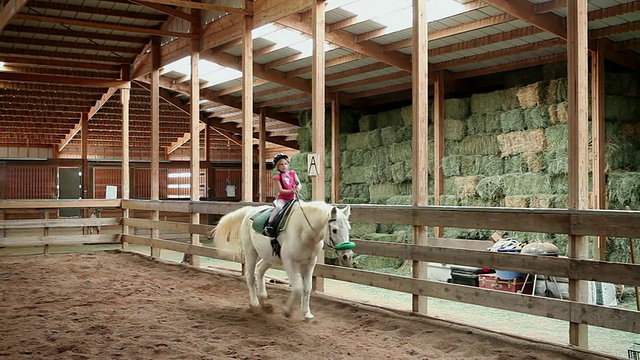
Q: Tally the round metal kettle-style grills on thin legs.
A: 1